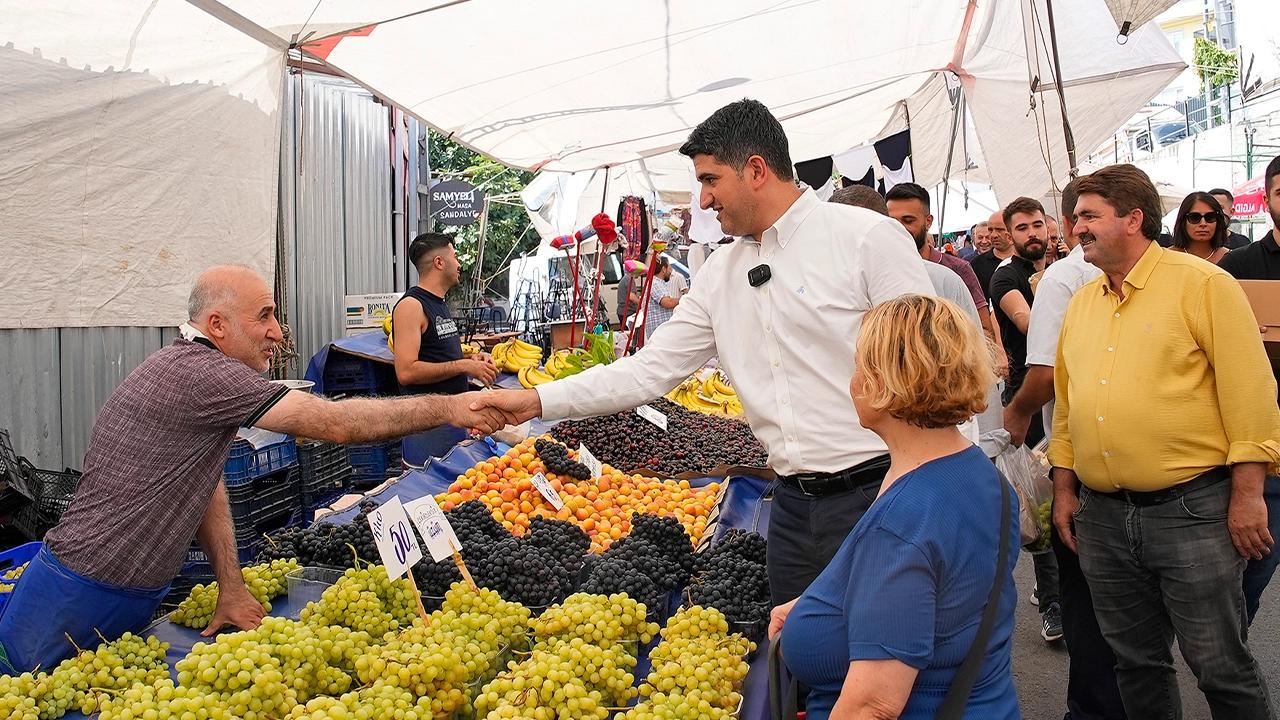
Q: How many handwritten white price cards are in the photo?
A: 5